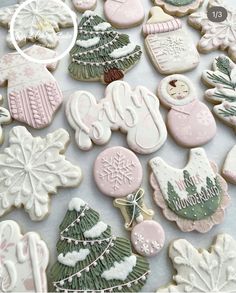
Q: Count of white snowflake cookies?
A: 4